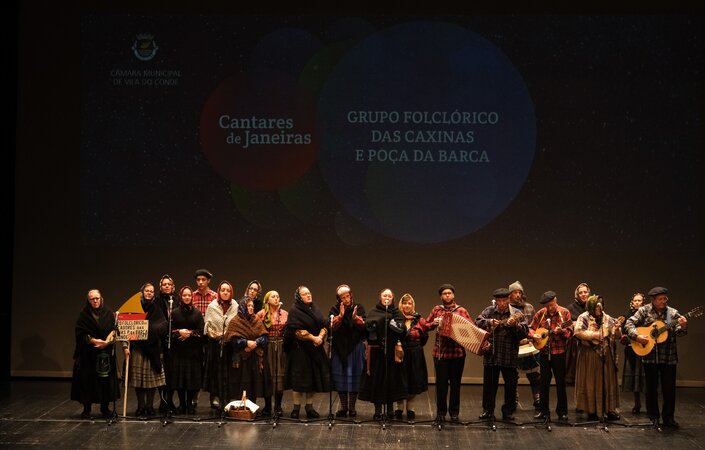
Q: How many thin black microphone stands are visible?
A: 11